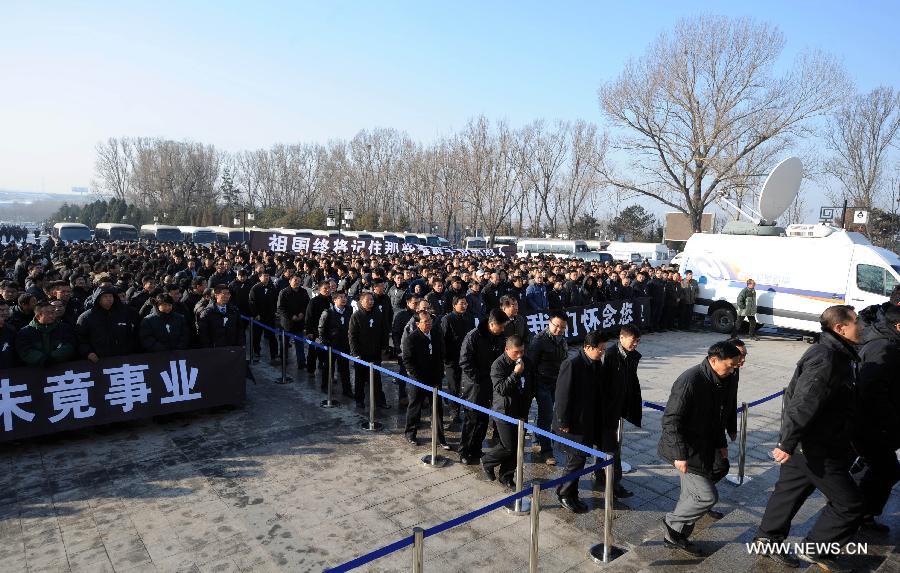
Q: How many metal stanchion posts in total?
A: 12